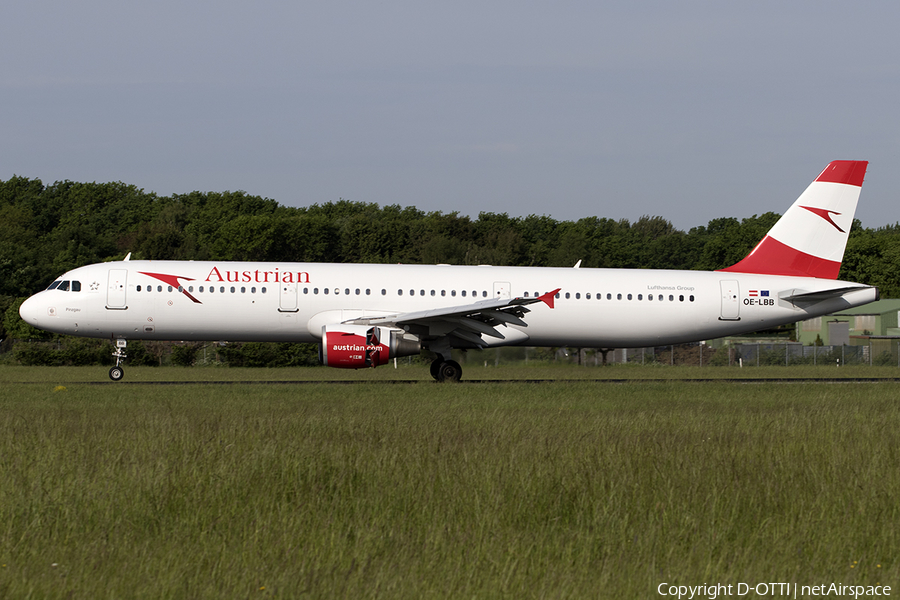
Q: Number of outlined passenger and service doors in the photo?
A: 4